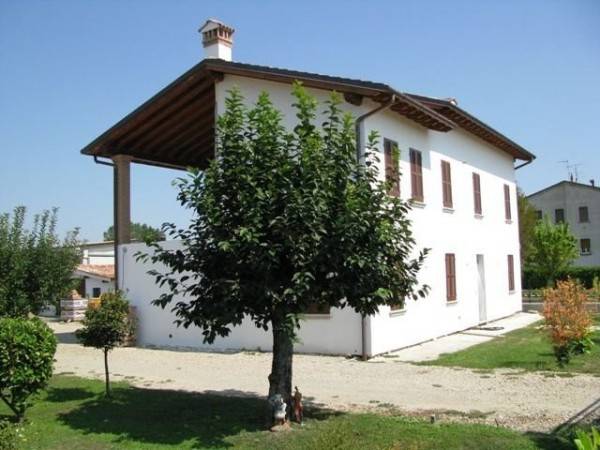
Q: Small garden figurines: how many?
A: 2